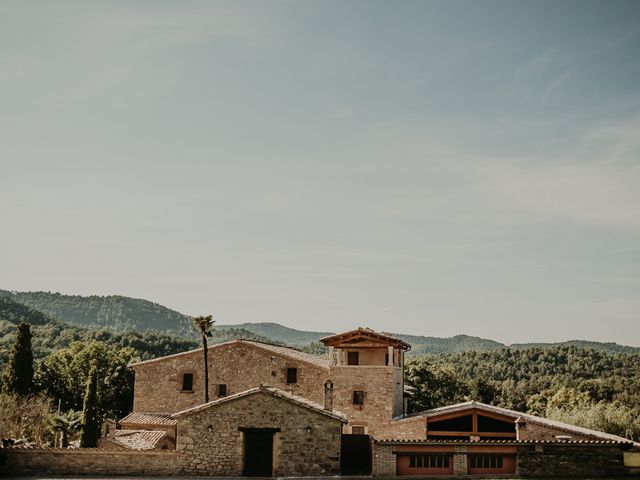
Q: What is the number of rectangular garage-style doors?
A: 2